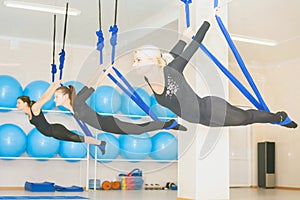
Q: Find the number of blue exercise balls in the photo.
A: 12